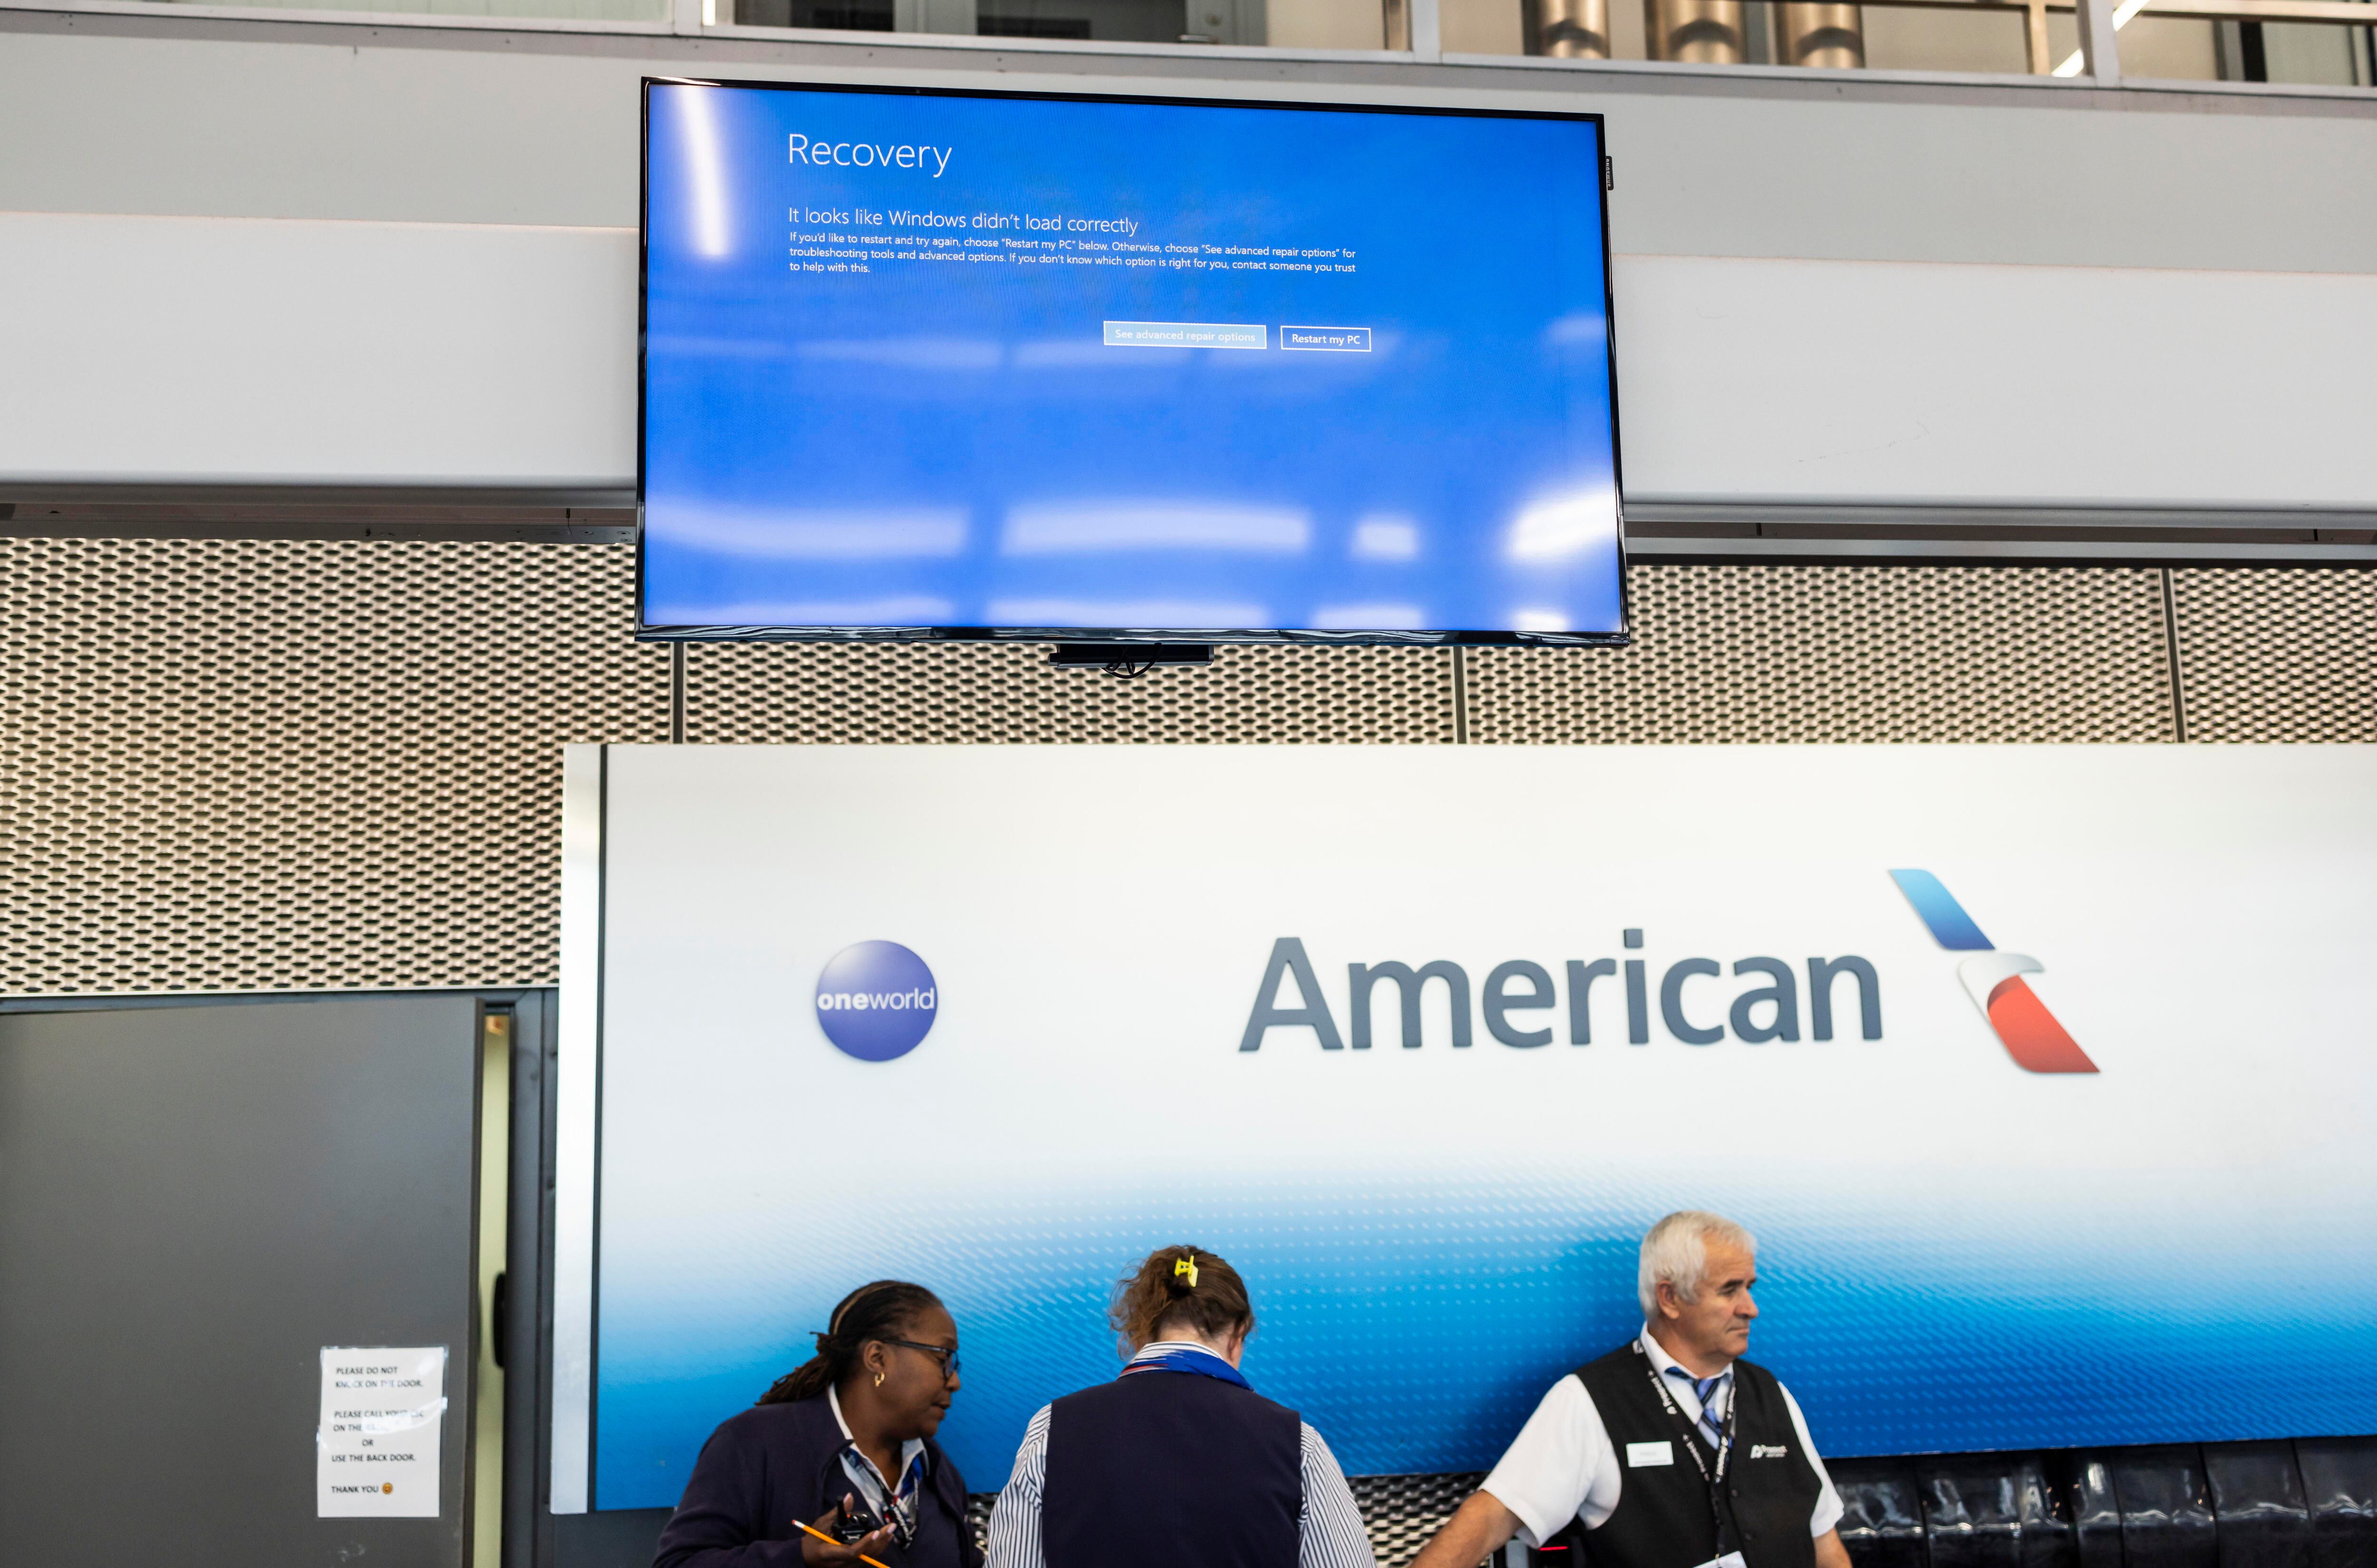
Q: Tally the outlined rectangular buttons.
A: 2